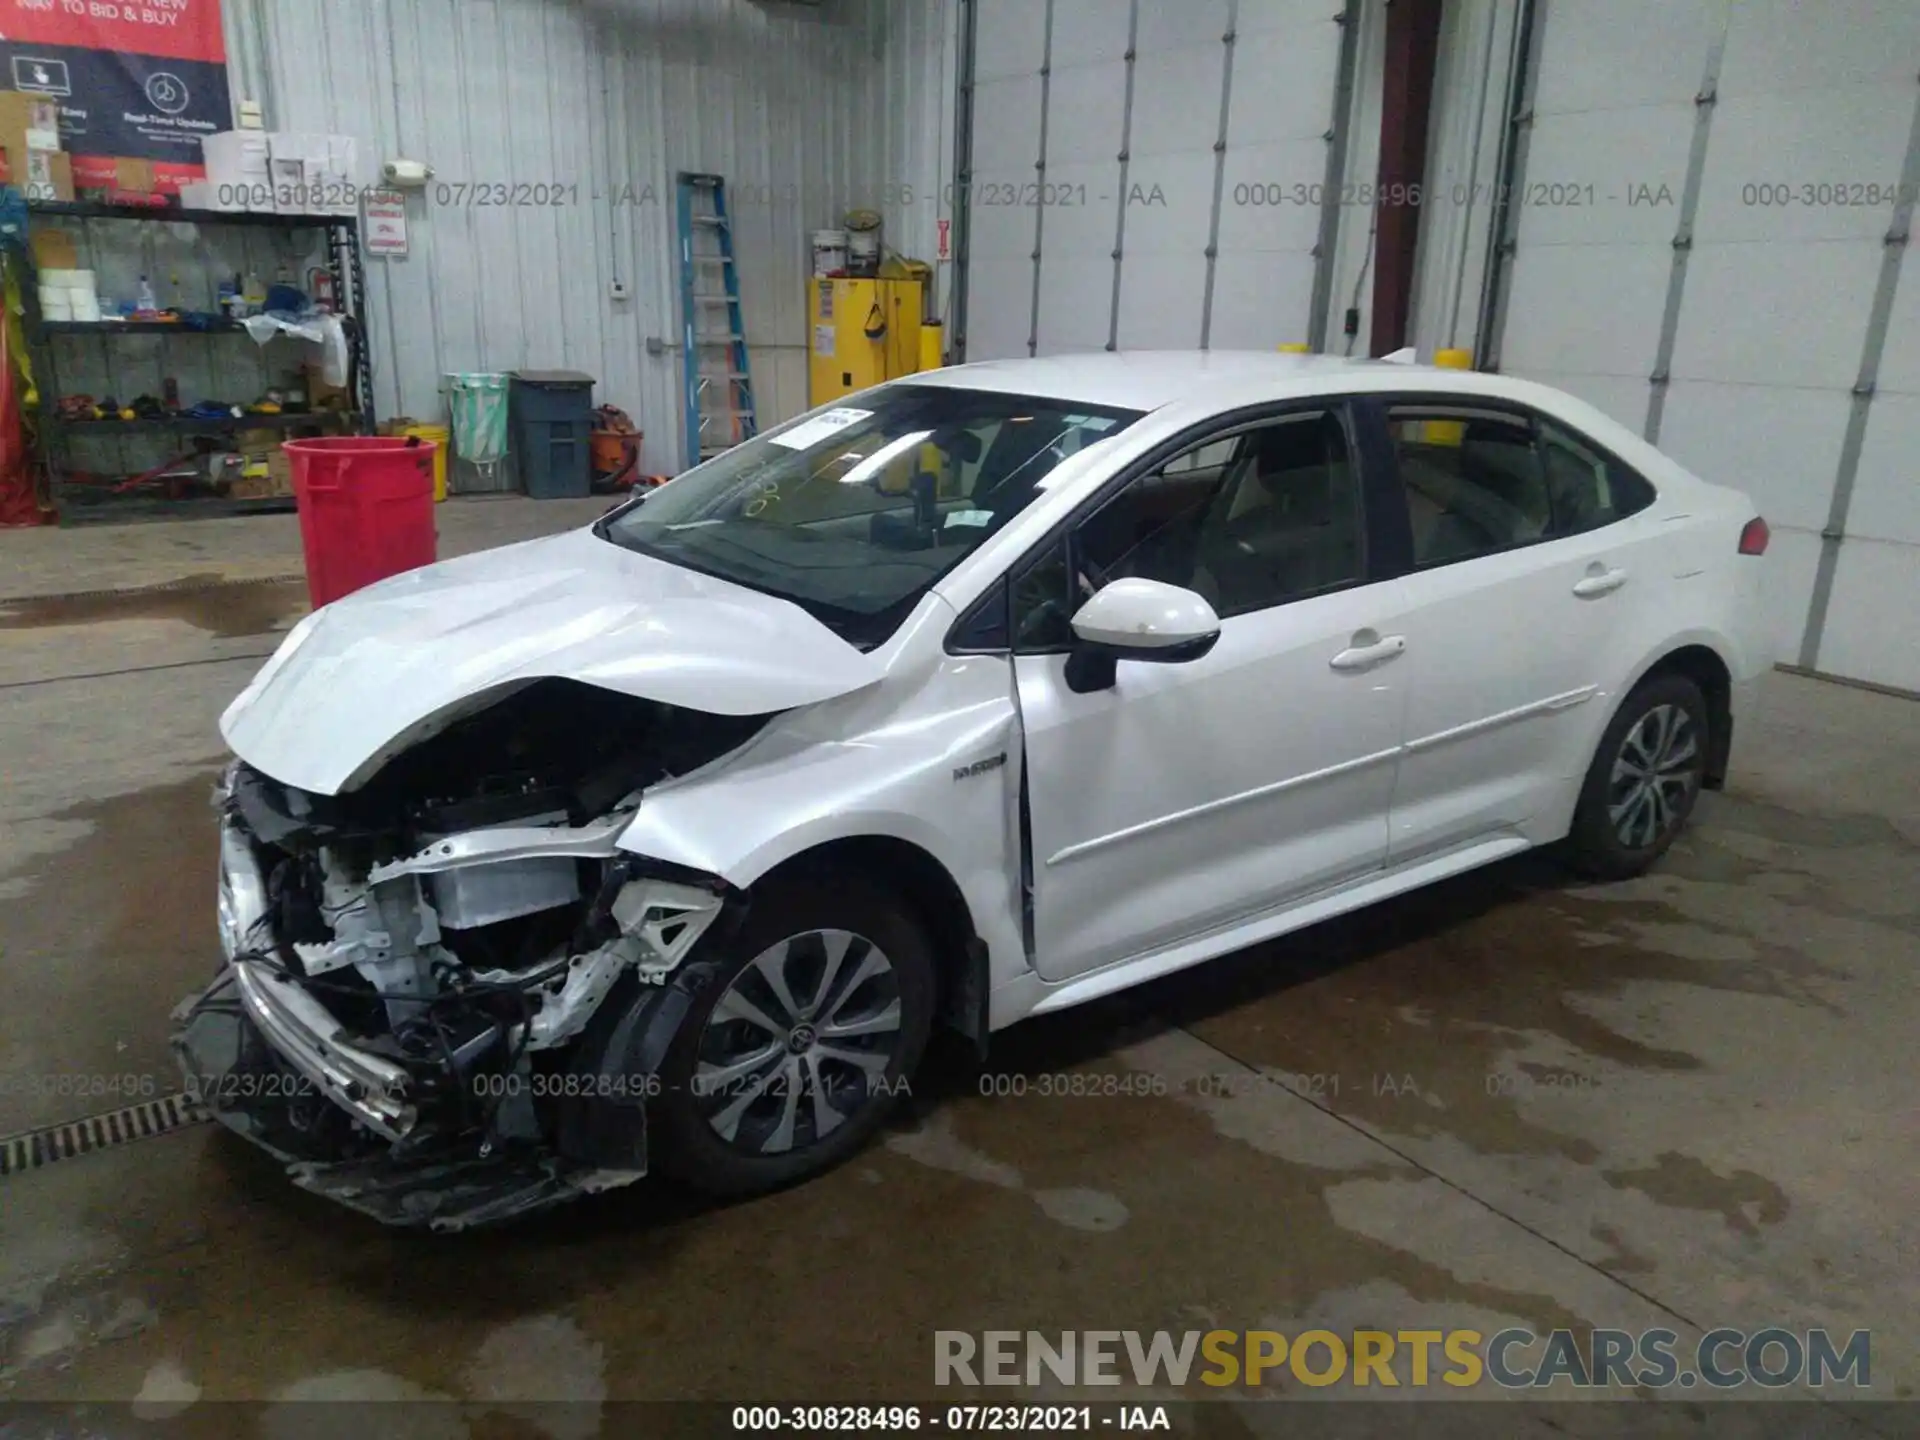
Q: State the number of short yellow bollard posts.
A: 3